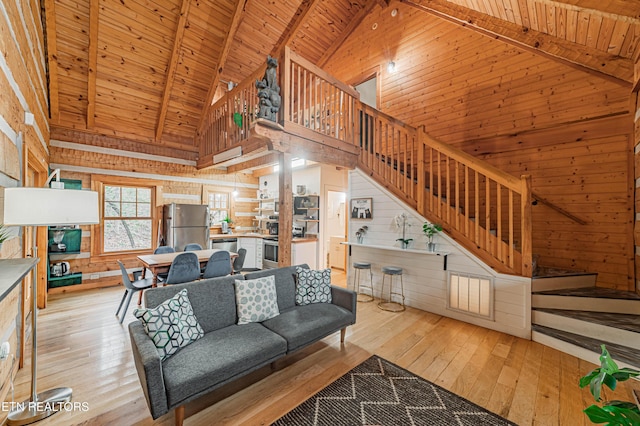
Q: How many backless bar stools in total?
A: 2